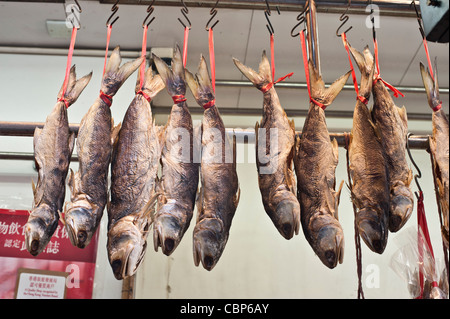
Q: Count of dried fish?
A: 10